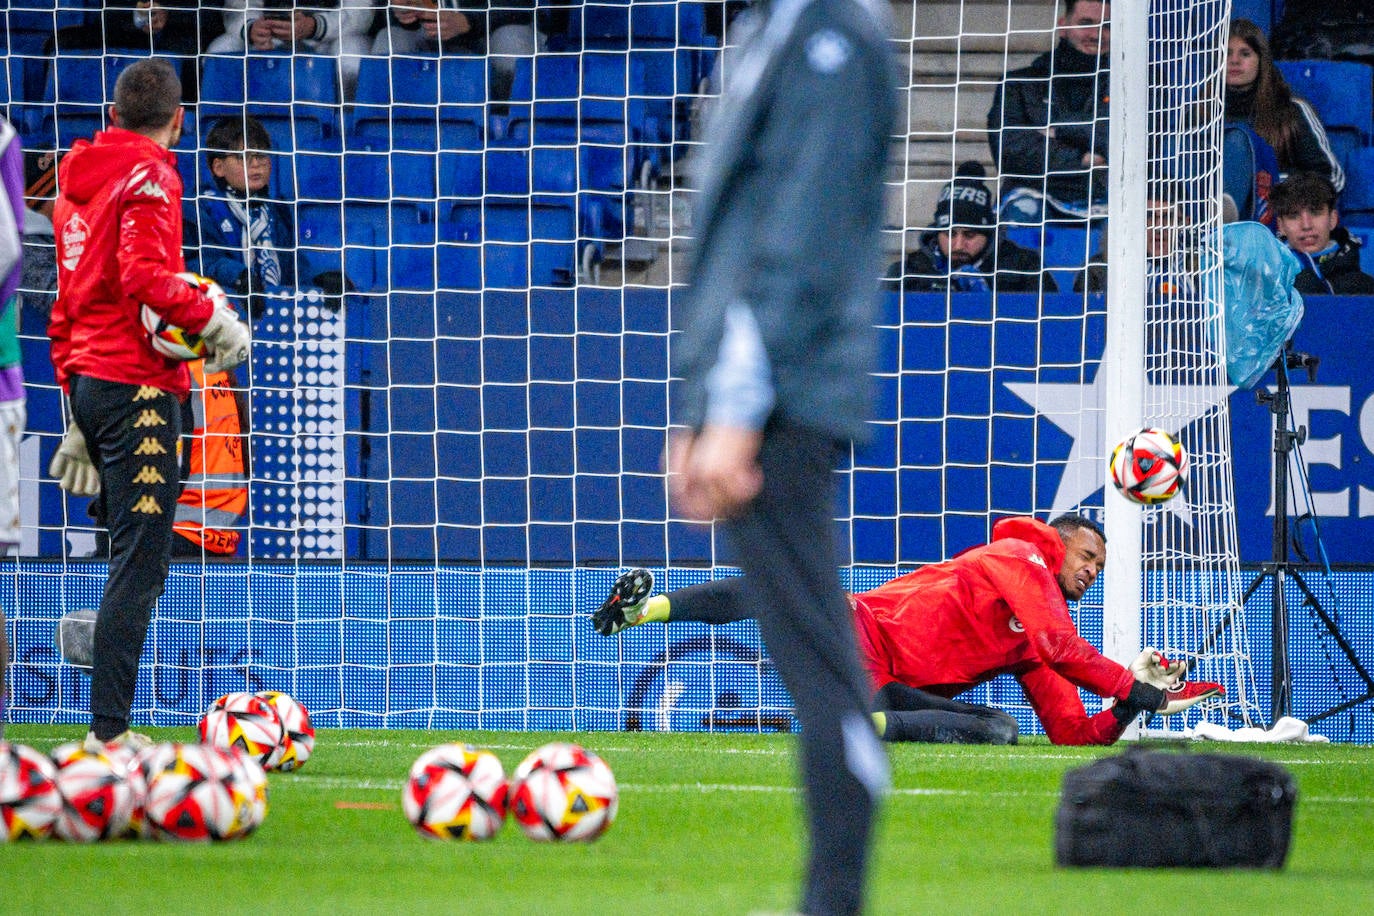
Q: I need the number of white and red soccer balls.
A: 11